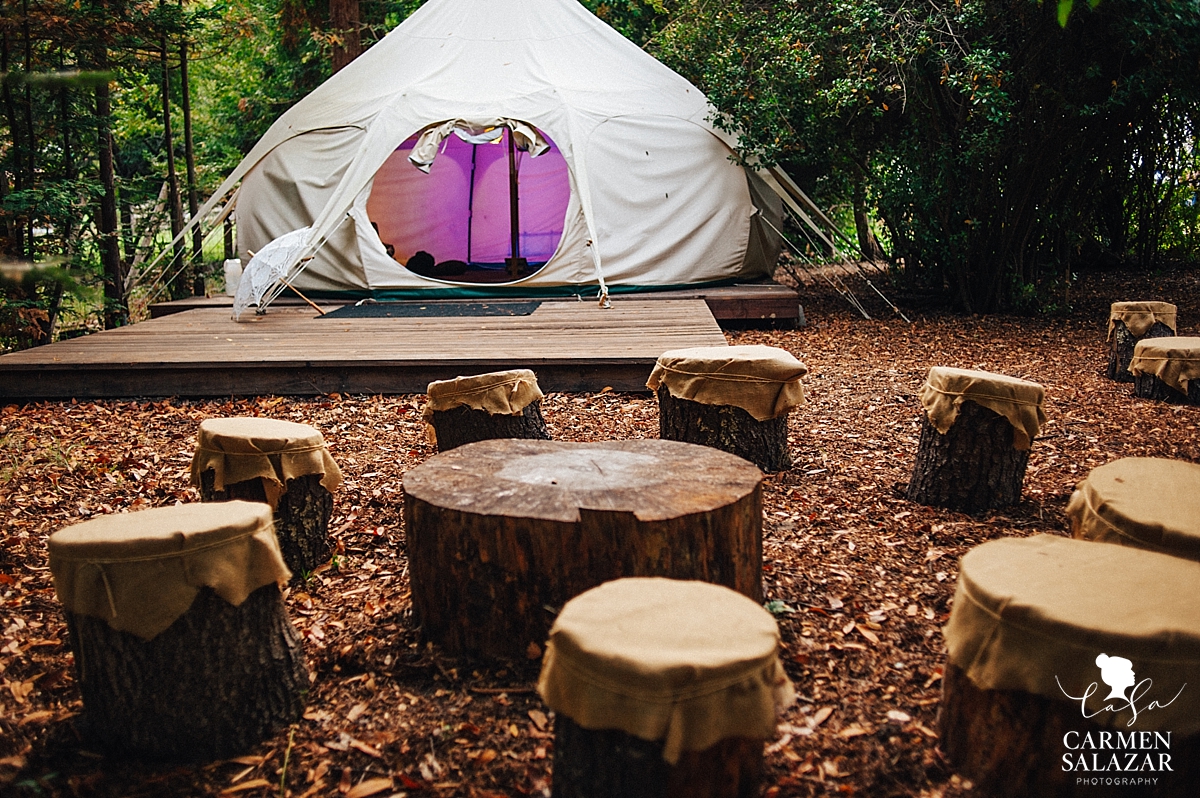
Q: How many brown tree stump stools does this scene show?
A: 10